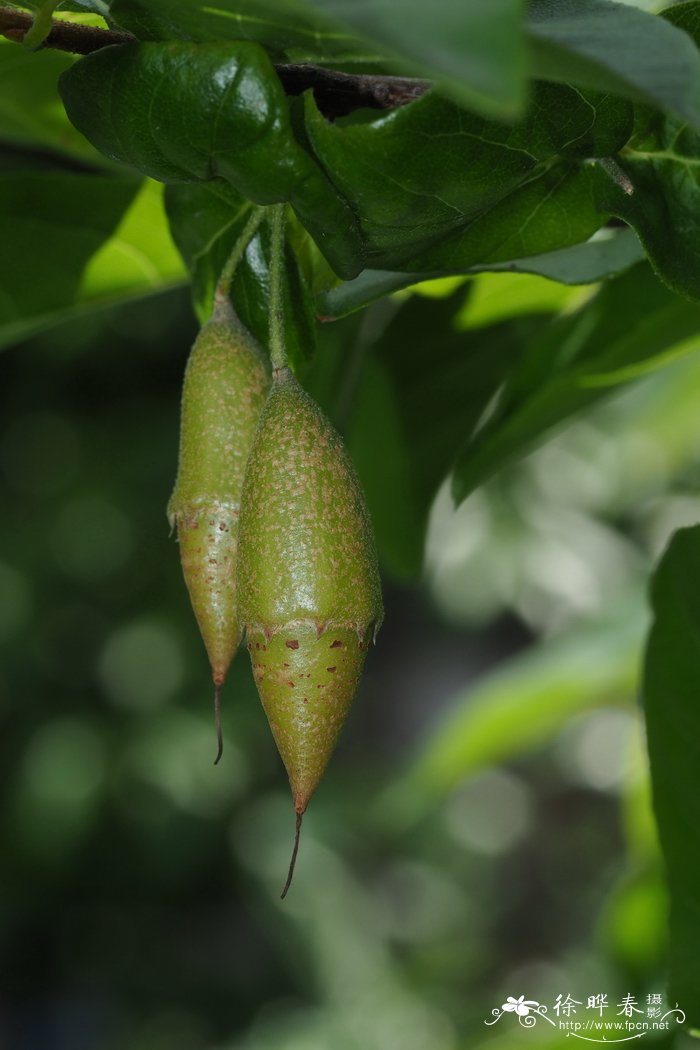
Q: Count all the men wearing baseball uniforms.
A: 0